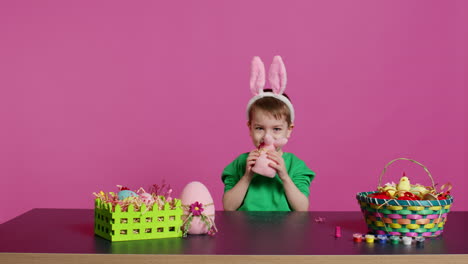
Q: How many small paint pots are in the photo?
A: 6